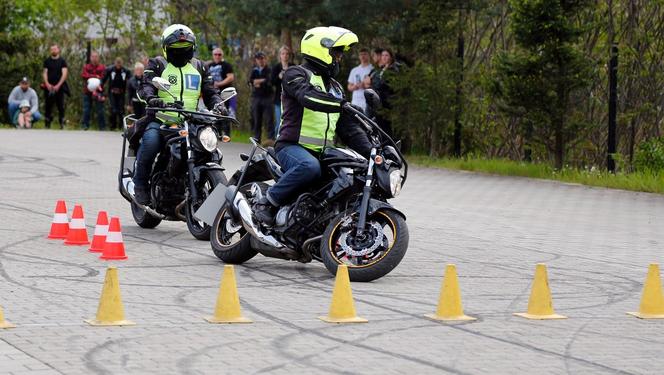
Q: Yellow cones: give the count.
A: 7